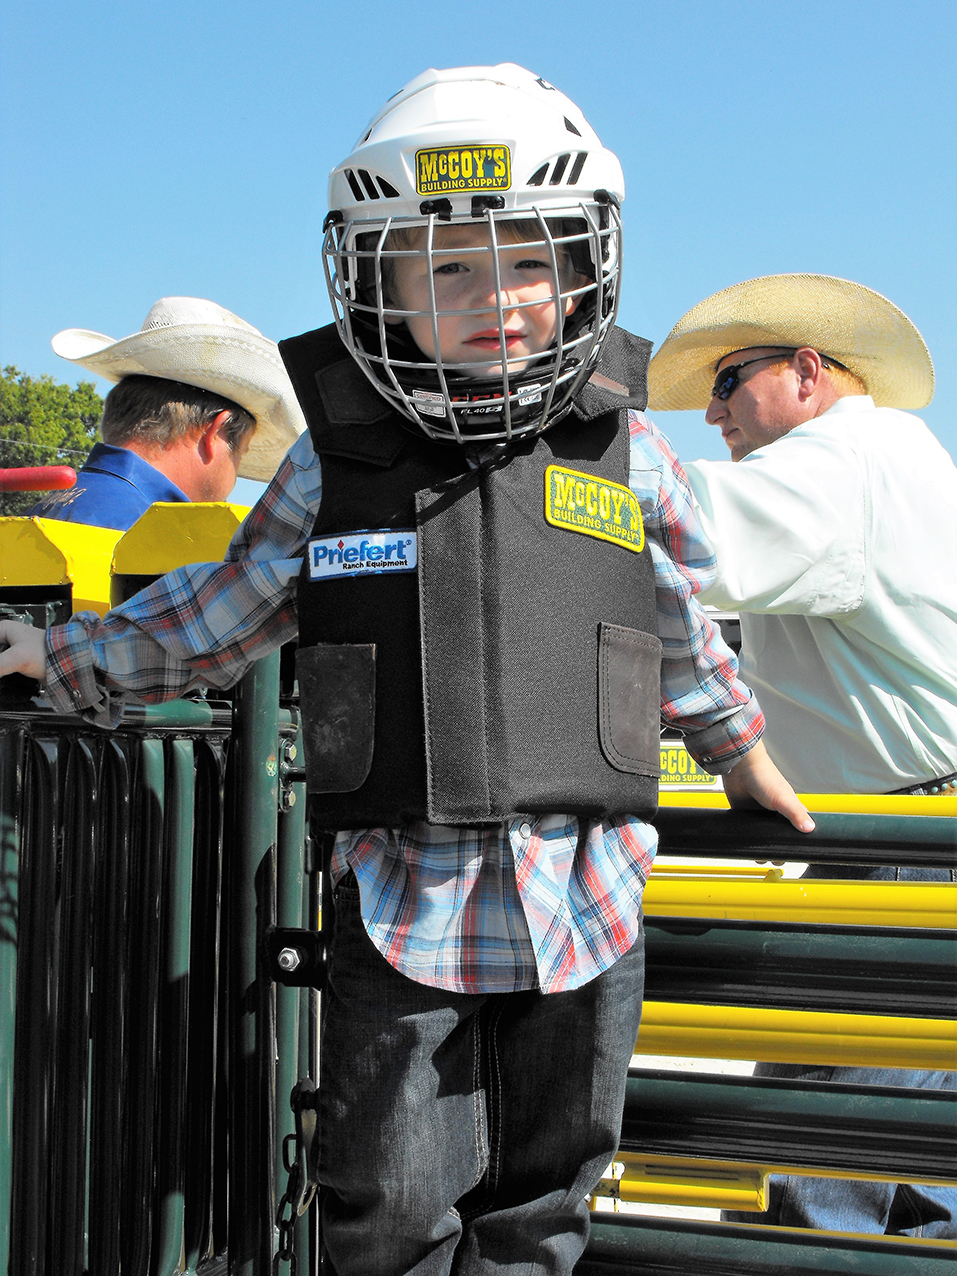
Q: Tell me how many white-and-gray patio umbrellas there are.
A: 0